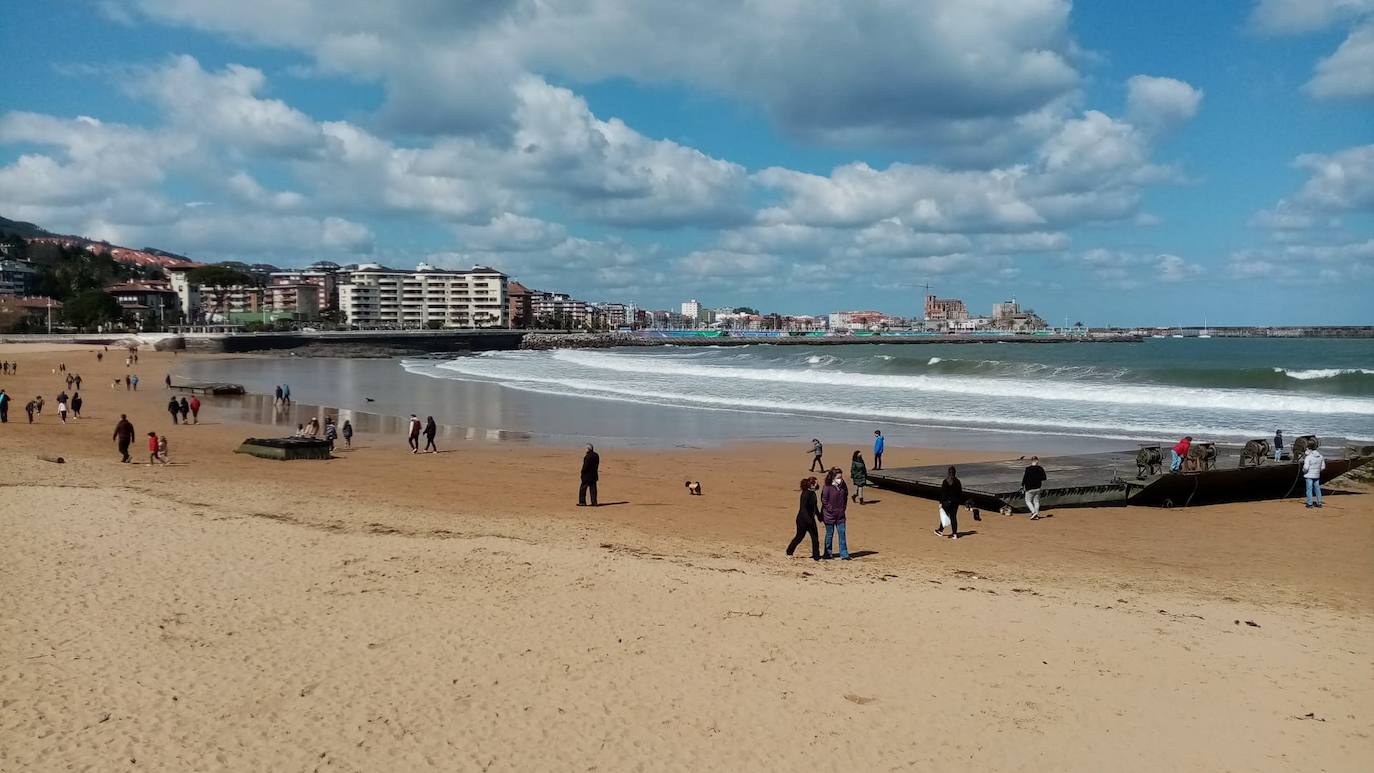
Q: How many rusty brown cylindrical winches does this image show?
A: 4